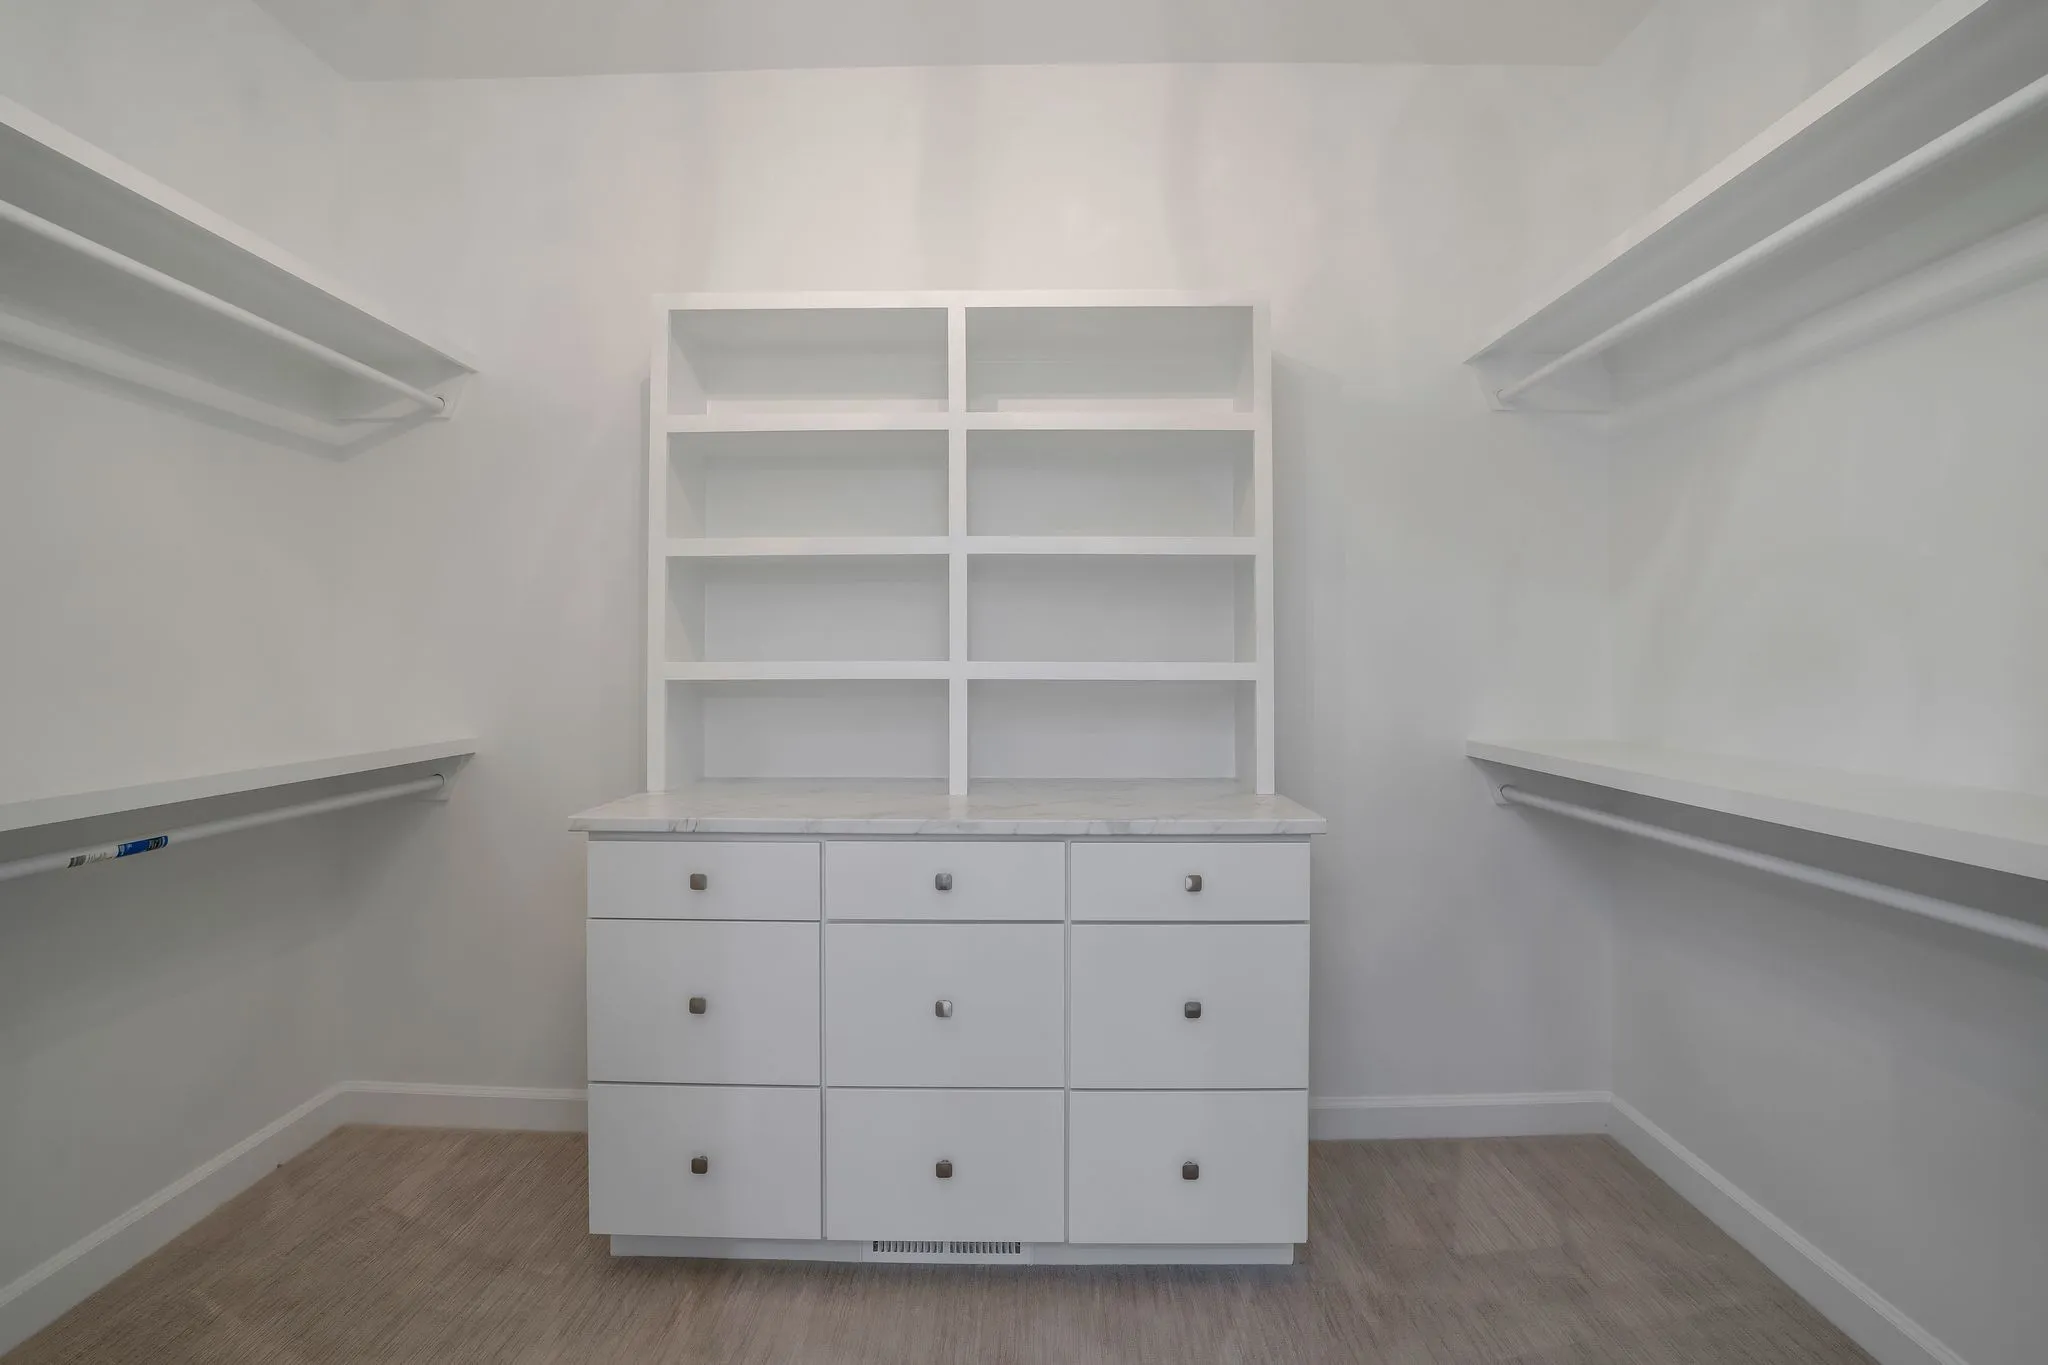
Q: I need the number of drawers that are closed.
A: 9